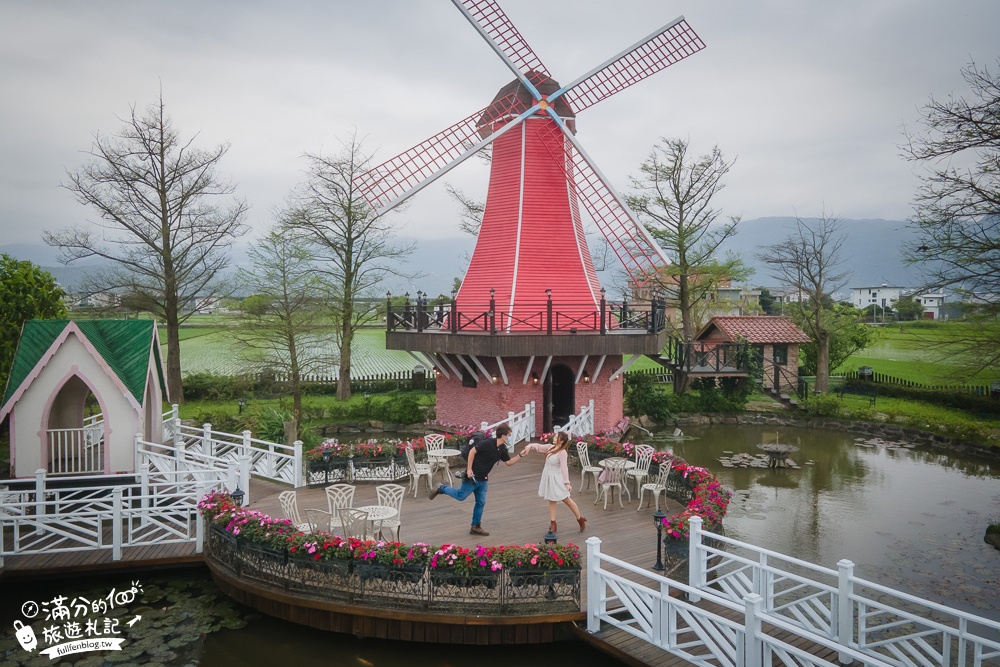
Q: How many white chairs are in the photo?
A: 11